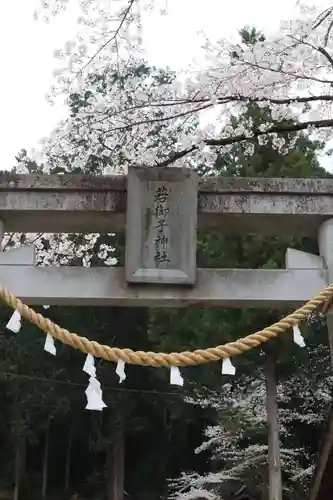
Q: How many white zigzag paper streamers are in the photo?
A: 7